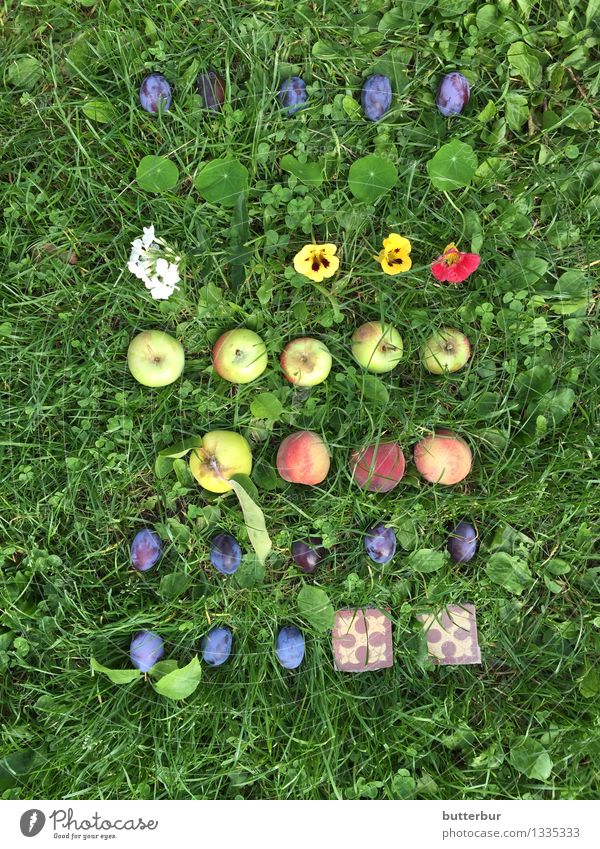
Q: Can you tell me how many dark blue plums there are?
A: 13